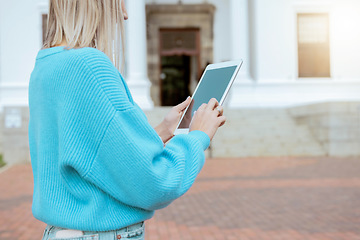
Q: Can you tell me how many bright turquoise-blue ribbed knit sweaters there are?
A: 1